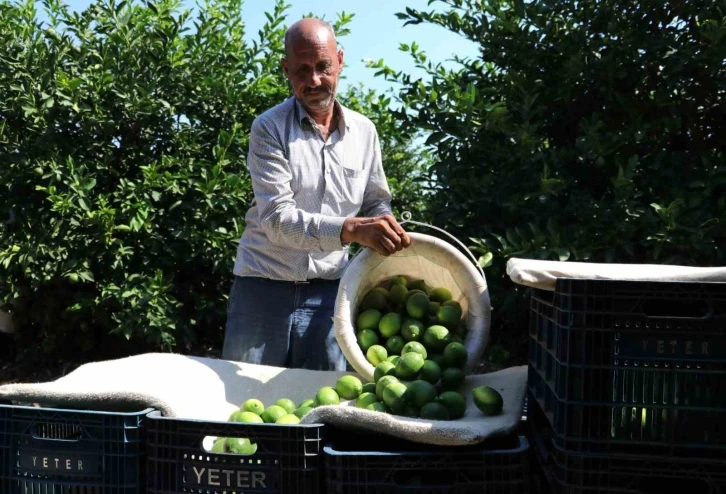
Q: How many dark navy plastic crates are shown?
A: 5